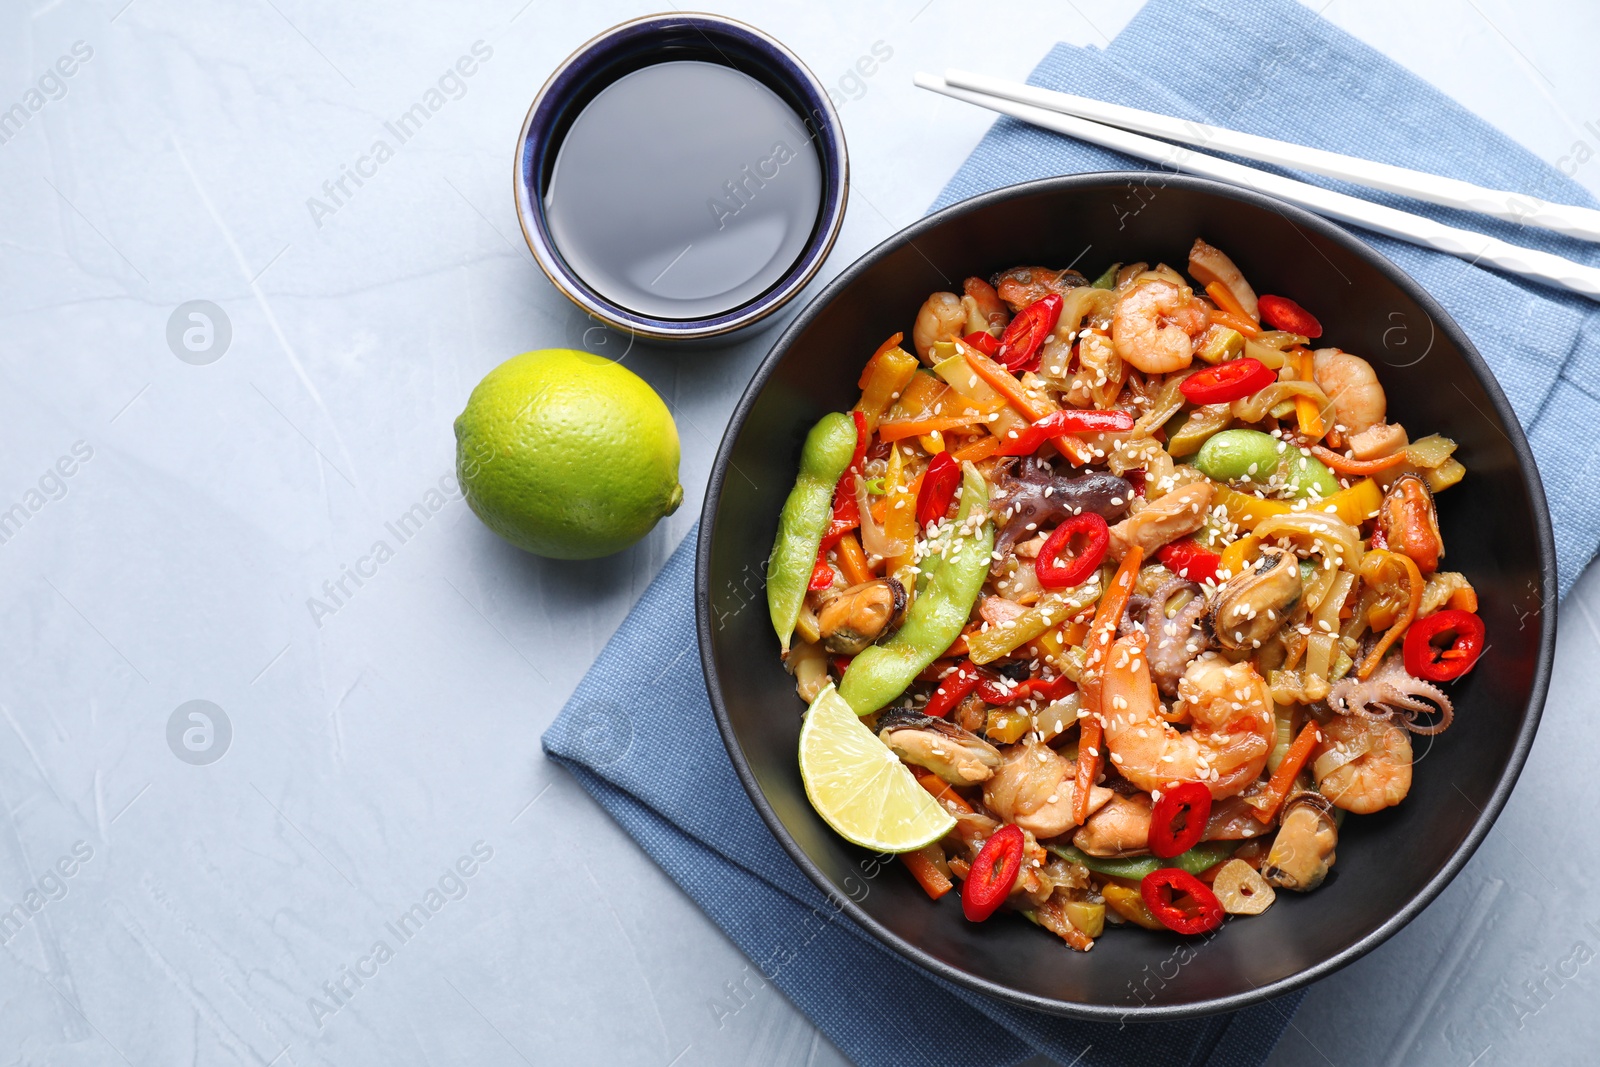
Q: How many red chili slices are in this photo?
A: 9